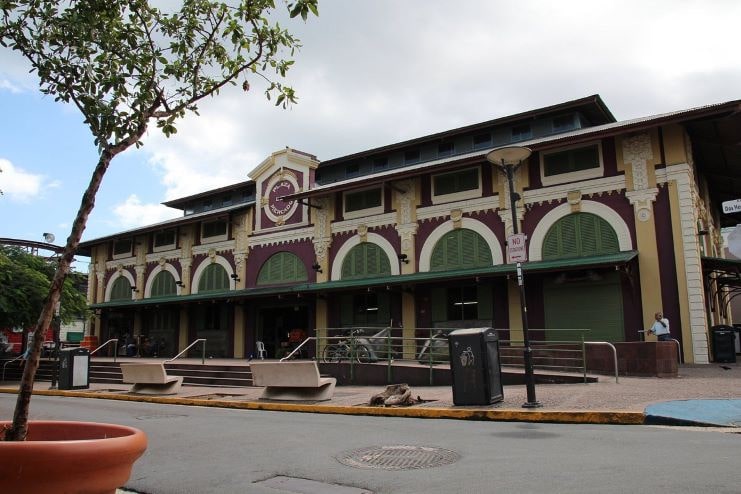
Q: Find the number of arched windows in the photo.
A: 7